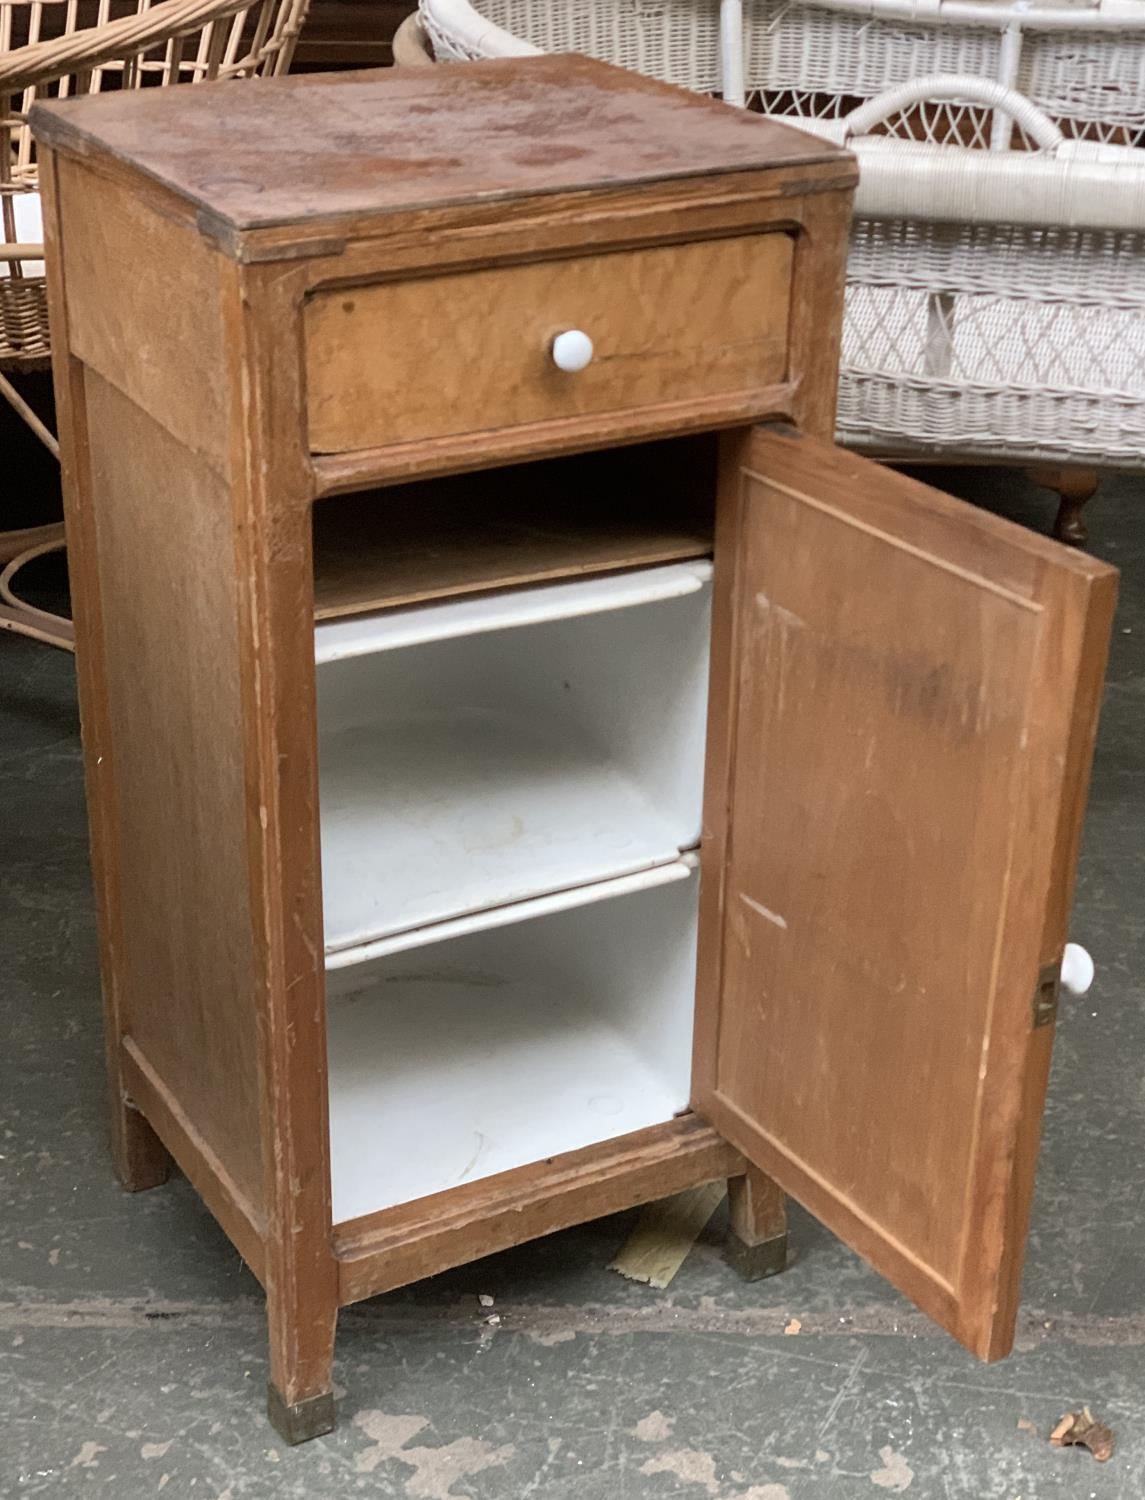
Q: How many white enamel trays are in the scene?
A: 2